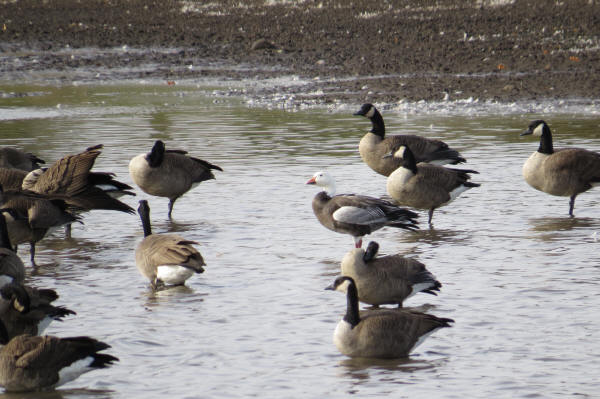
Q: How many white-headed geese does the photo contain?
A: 1